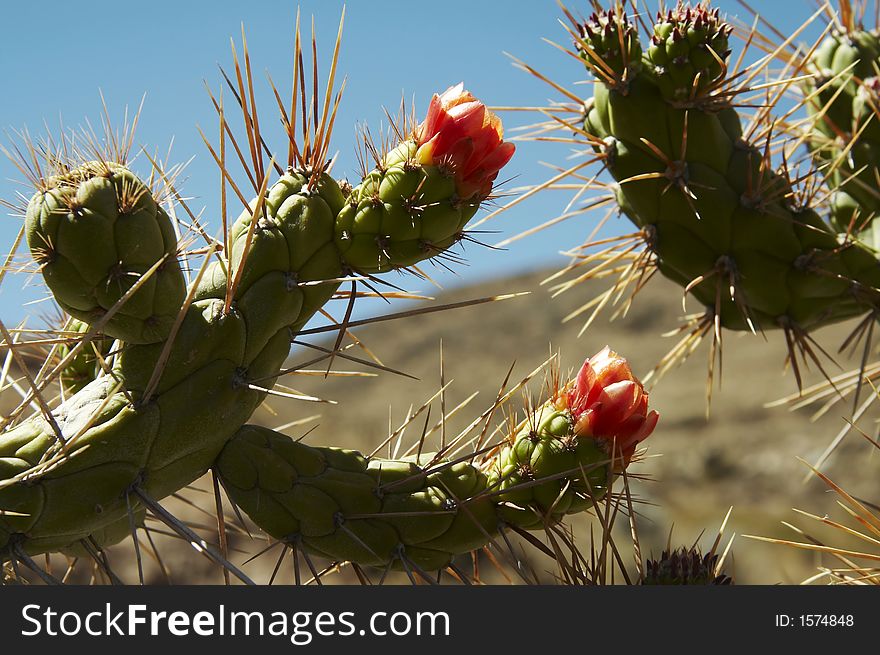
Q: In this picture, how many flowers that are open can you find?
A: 2